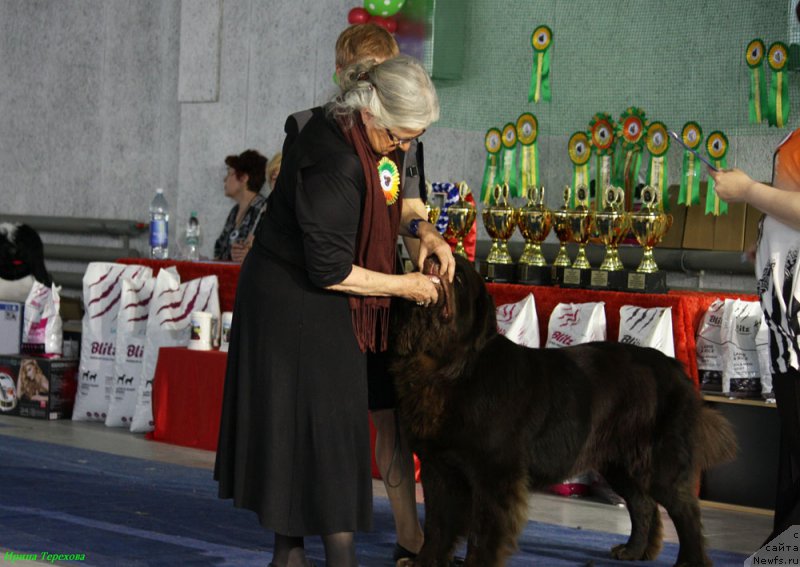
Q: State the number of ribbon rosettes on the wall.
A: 12